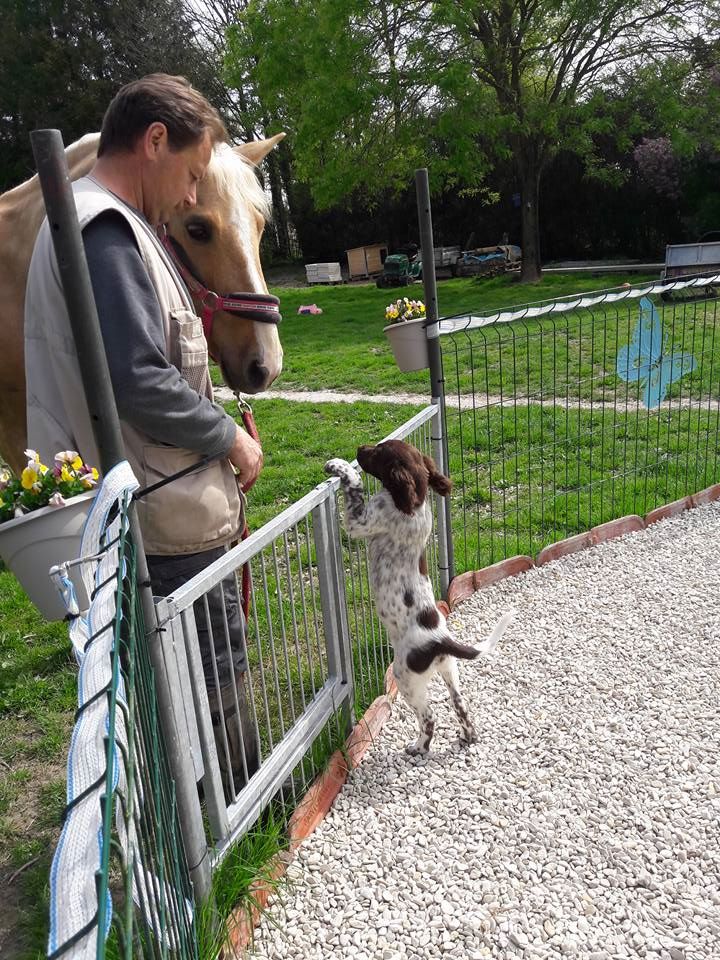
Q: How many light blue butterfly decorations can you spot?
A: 1